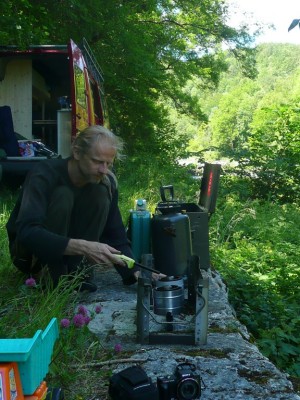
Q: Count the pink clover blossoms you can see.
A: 7